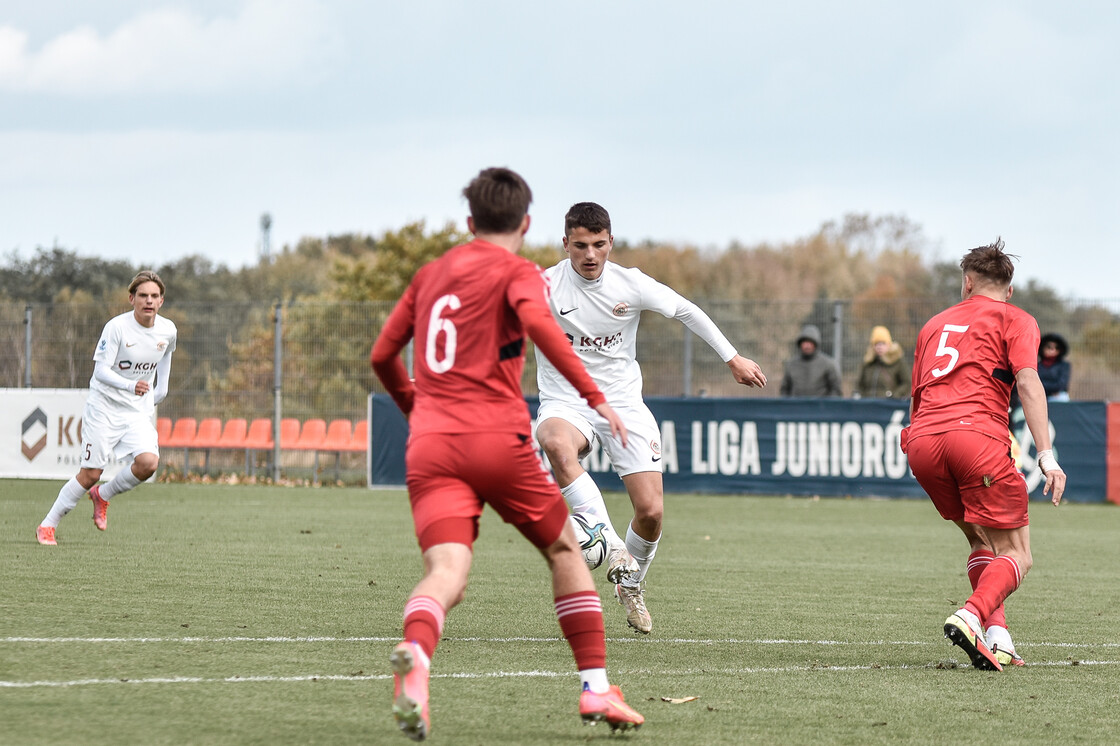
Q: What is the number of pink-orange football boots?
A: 4